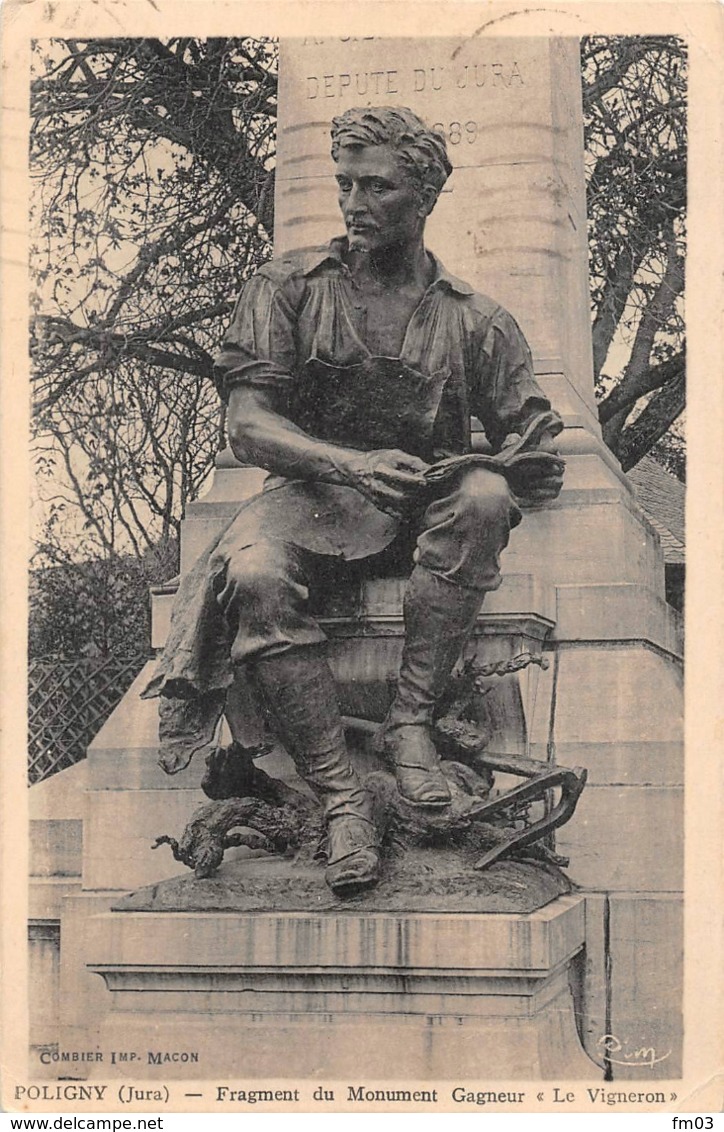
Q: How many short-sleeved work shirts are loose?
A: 1